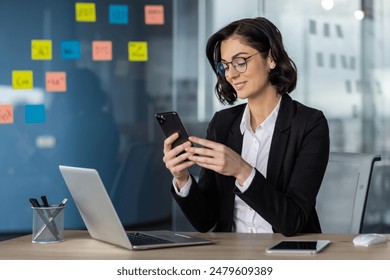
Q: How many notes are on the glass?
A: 11